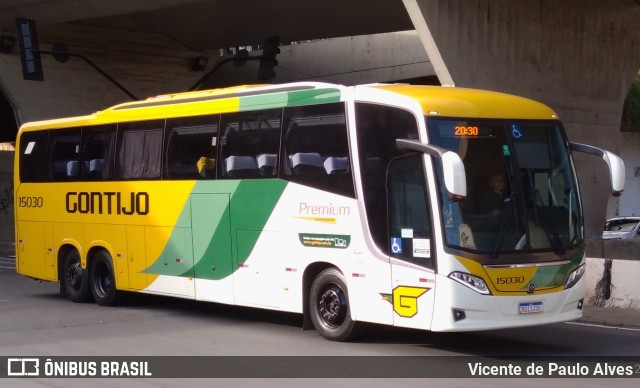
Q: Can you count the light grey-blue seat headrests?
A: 6